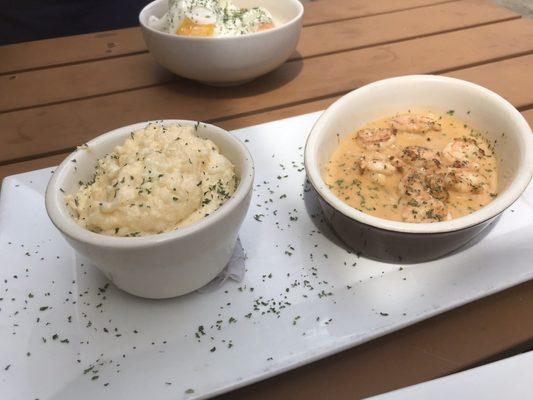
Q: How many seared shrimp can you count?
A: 8